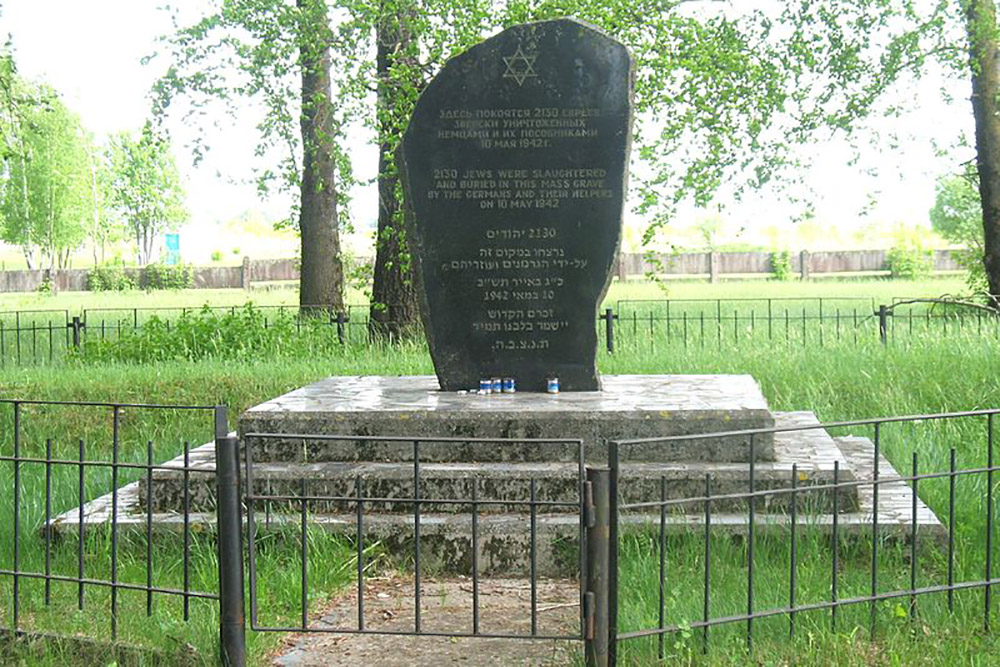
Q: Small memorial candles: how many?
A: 4